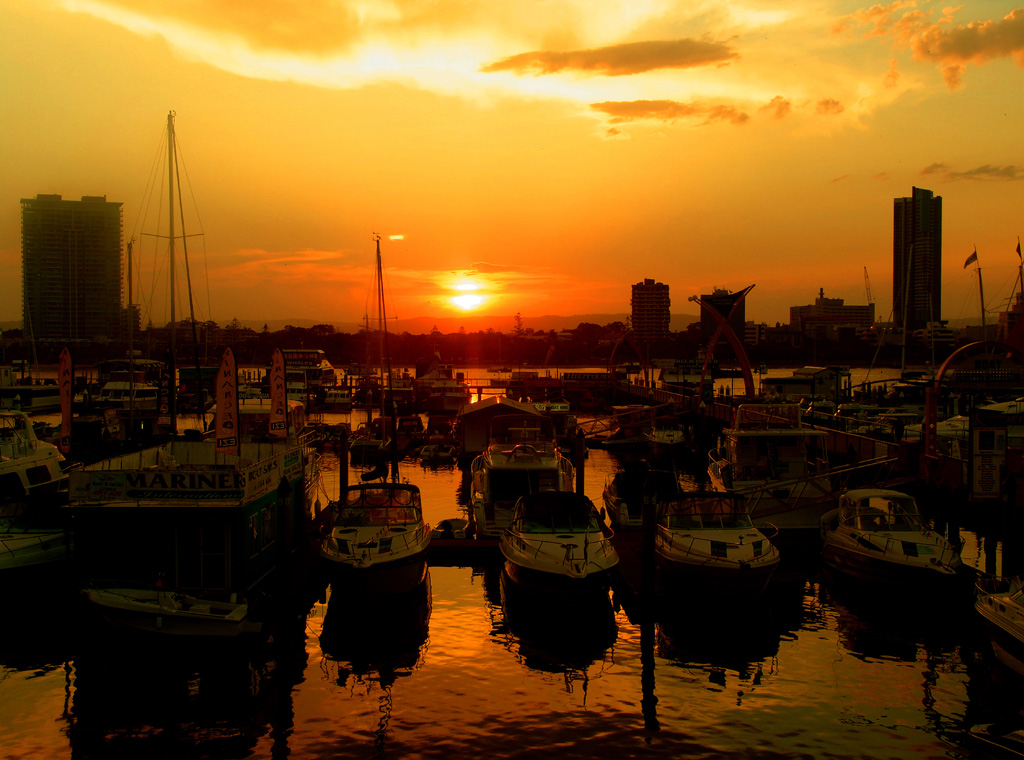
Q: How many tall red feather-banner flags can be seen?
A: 3